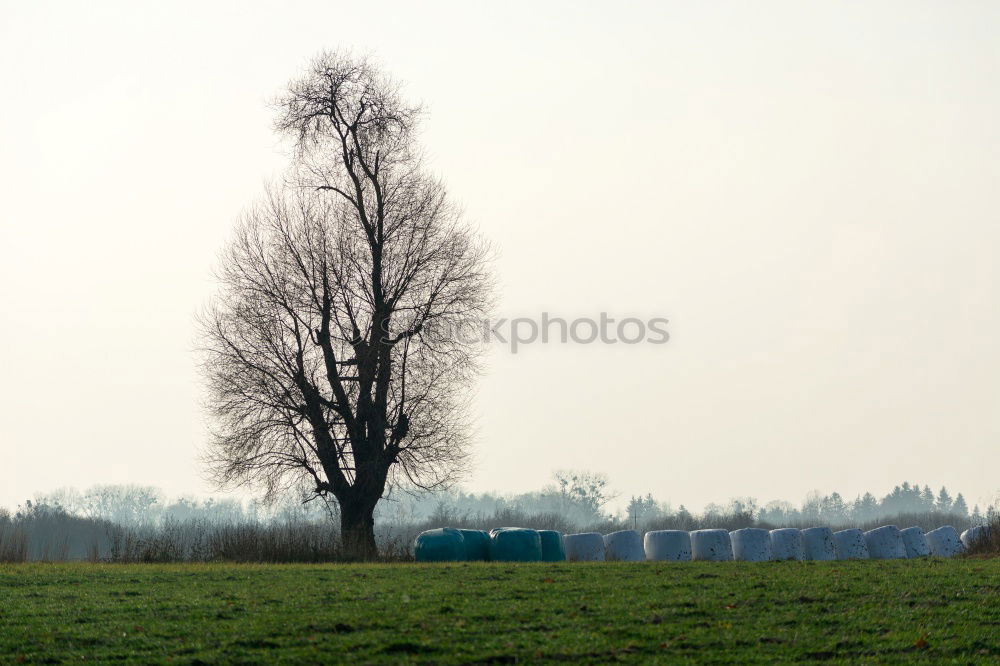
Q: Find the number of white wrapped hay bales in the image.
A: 12